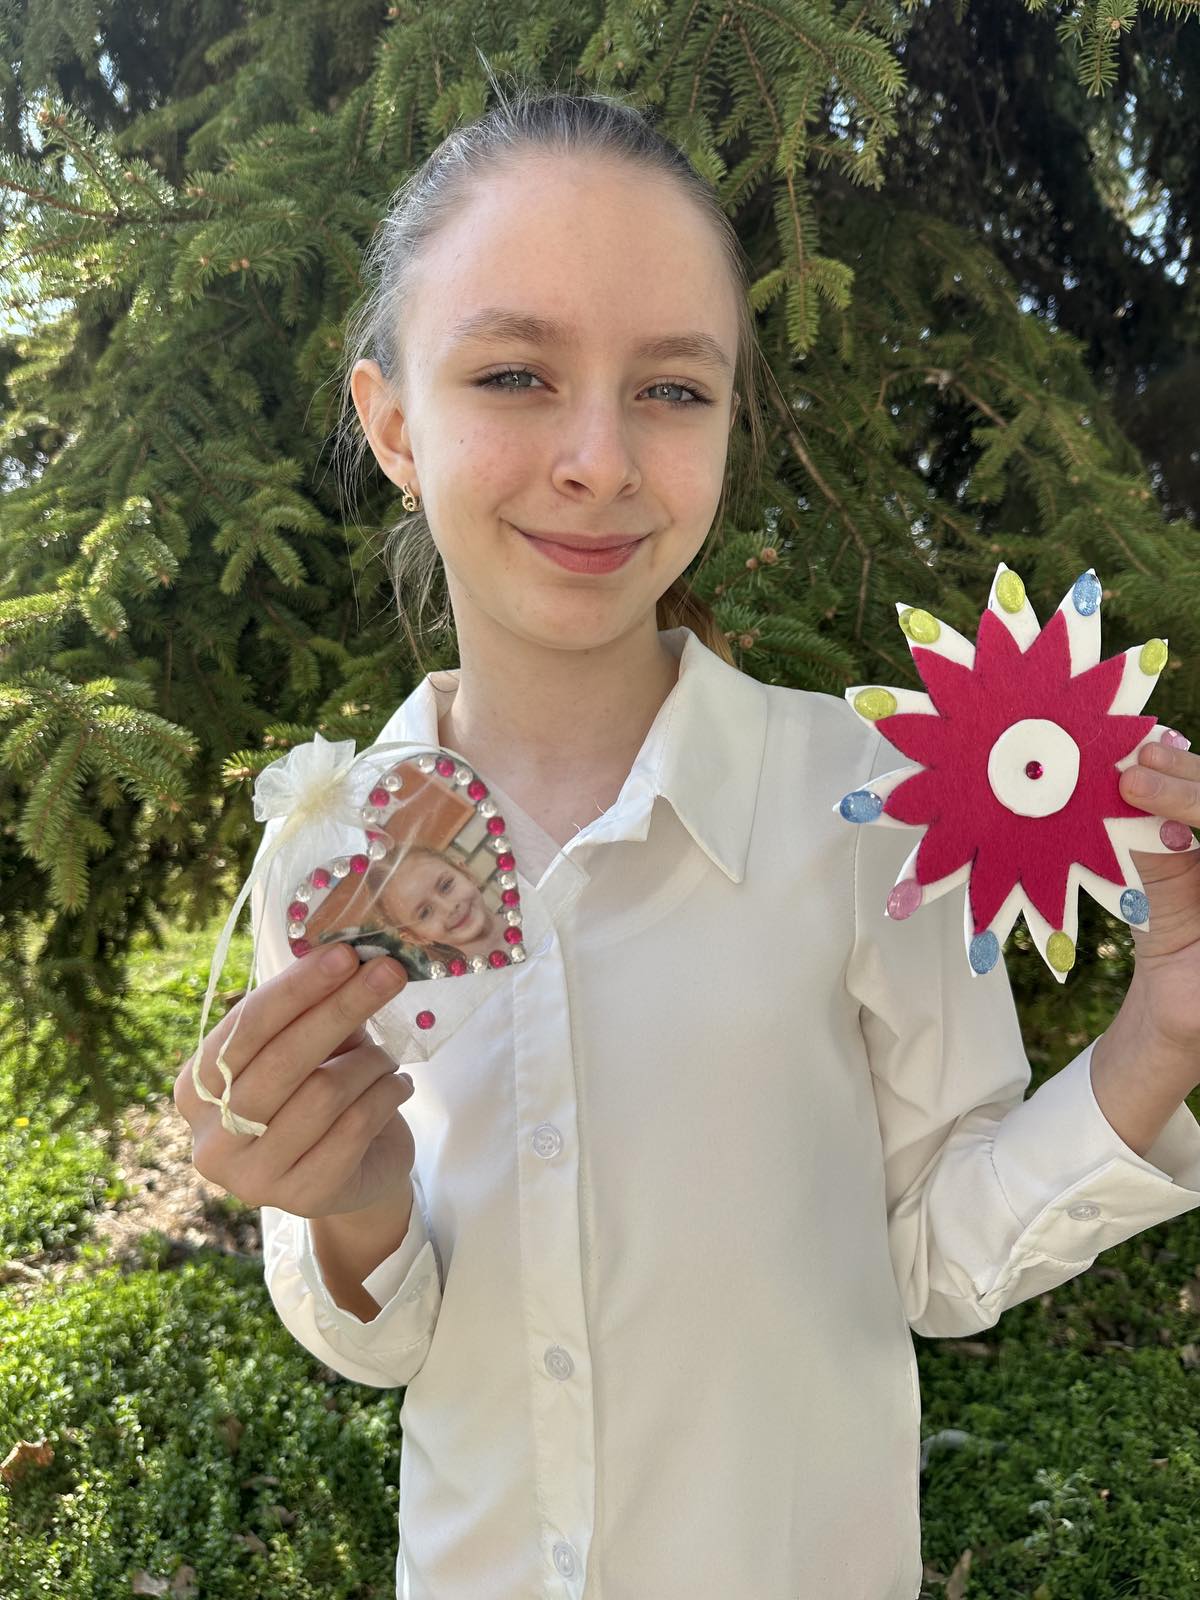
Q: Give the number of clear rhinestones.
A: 15